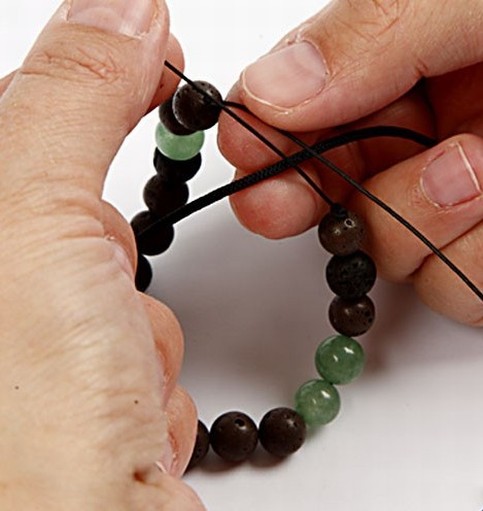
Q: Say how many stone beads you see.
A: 15